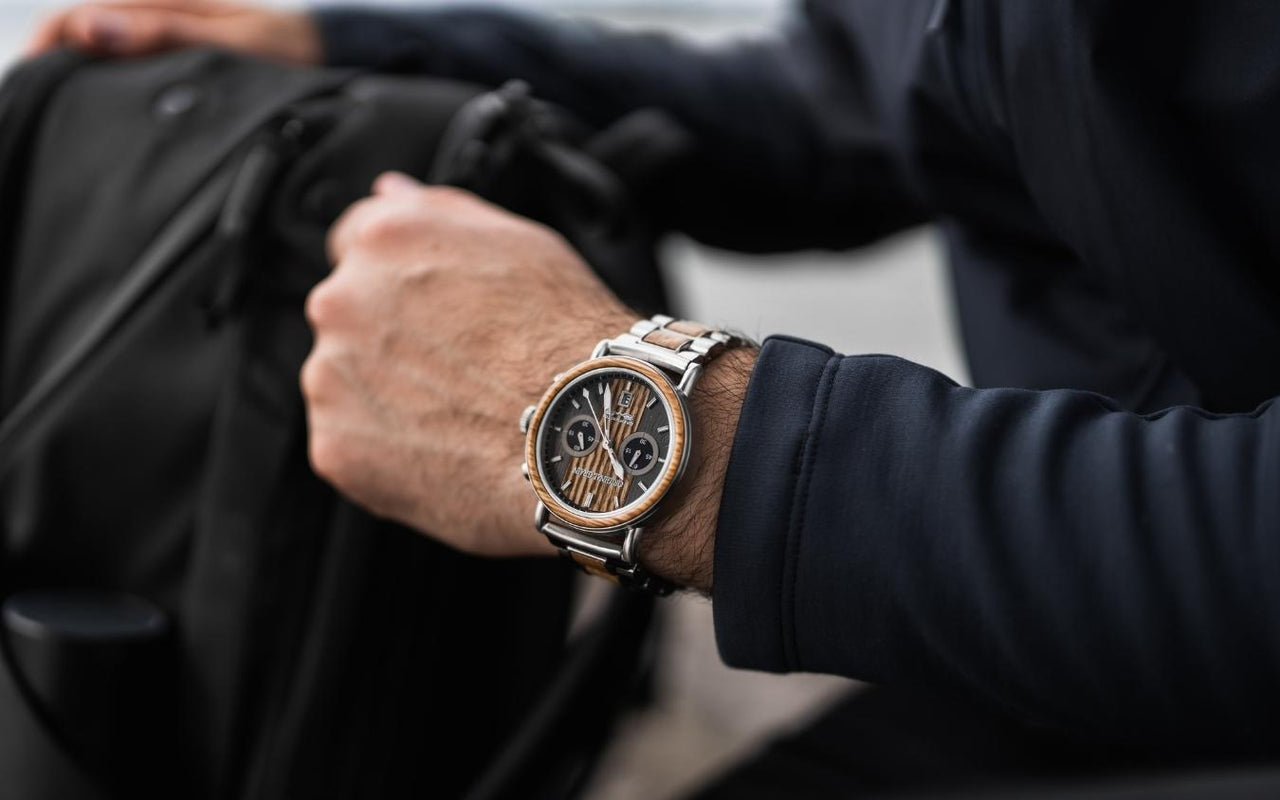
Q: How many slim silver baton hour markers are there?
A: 12